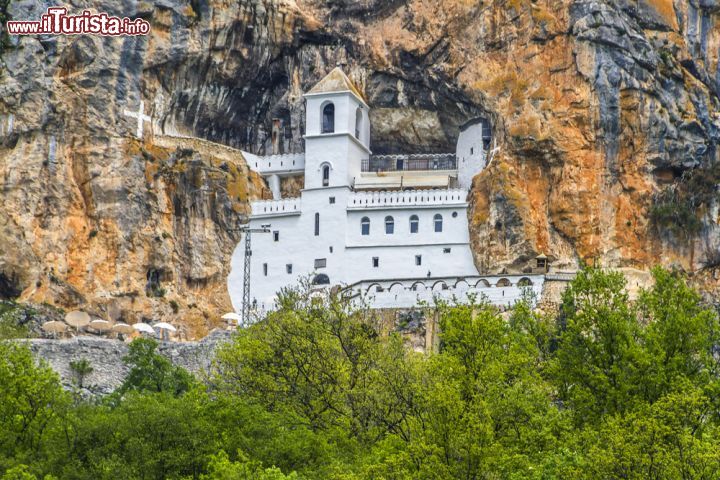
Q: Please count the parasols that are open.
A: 7